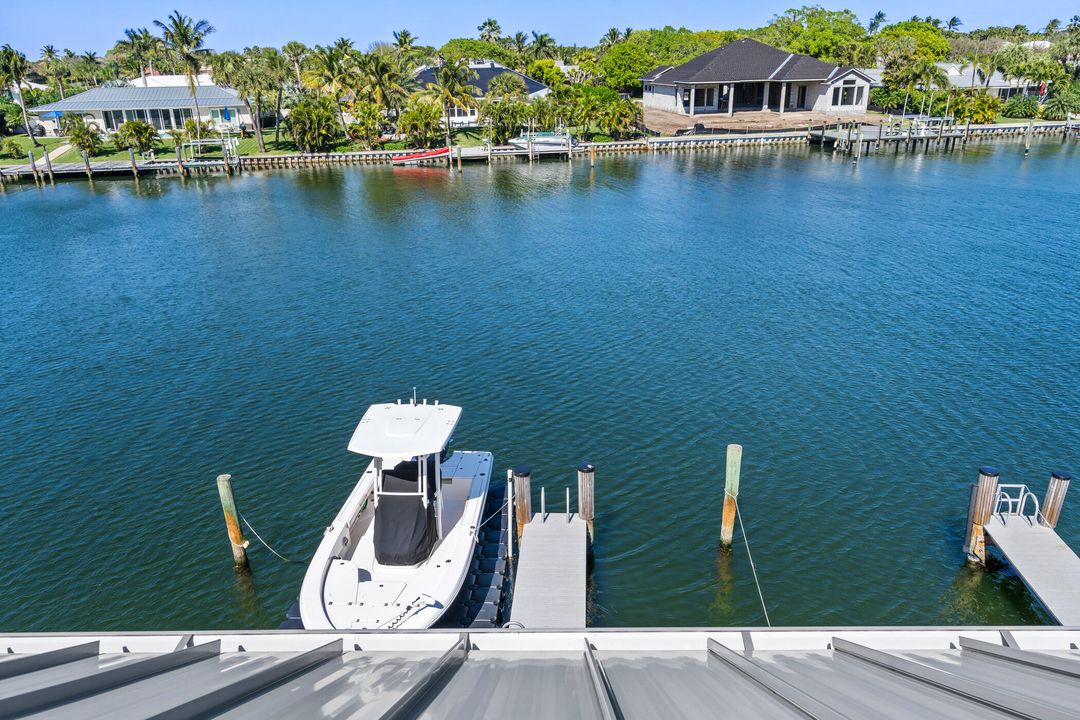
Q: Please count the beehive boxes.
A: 0